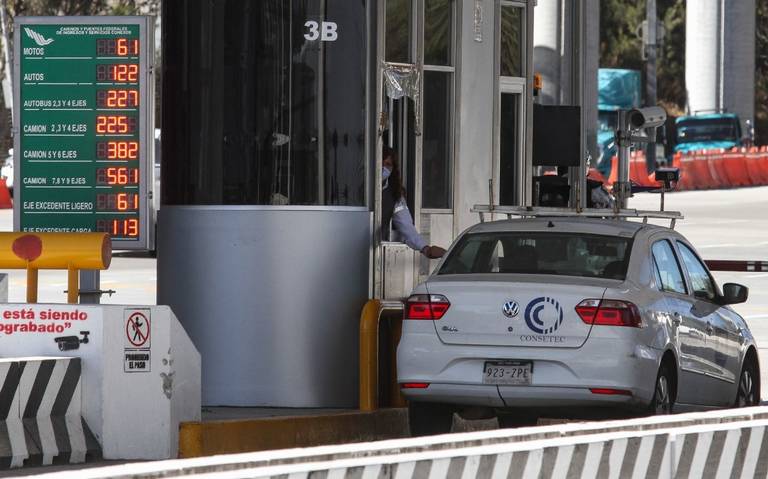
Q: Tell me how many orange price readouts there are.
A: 8